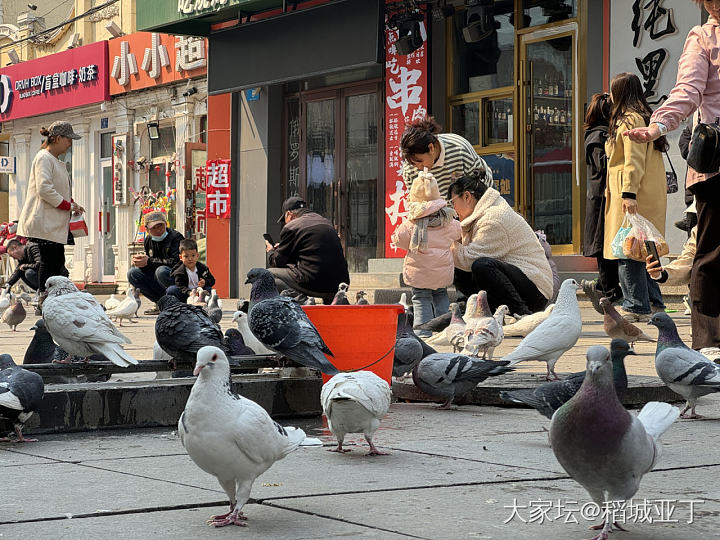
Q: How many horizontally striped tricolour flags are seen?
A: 0